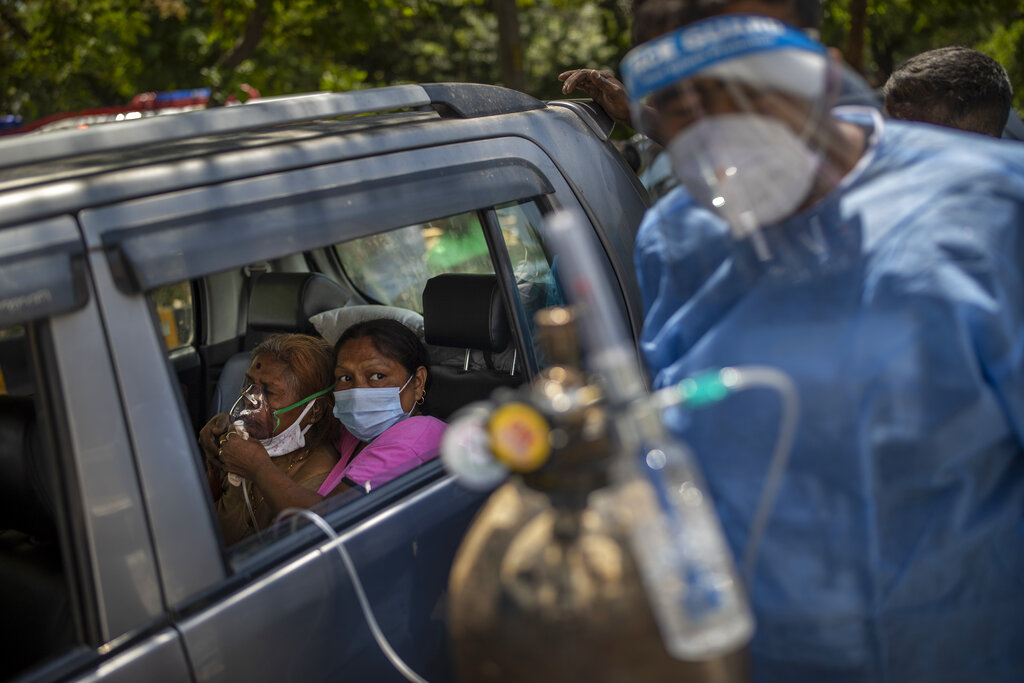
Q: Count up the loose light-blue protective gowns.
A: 1